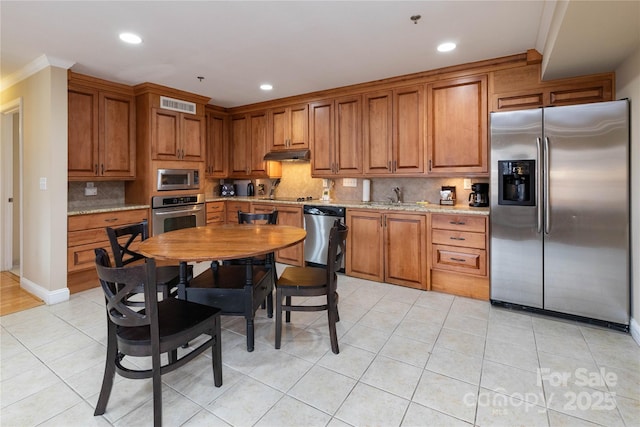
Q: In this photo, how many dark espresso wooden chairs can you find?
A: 4